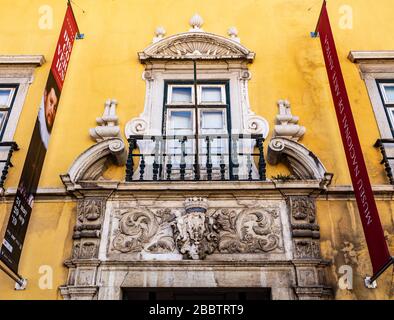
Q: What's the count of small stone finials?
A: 3